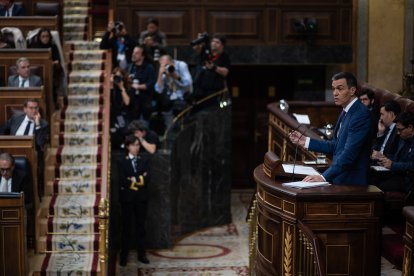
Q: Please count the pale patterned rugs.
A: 2